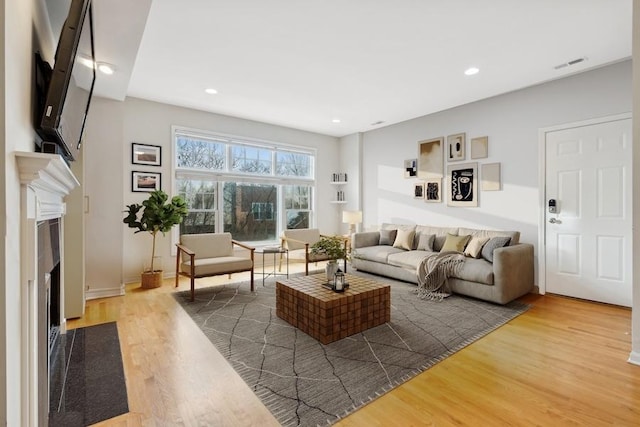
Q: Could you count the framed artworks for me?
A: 10